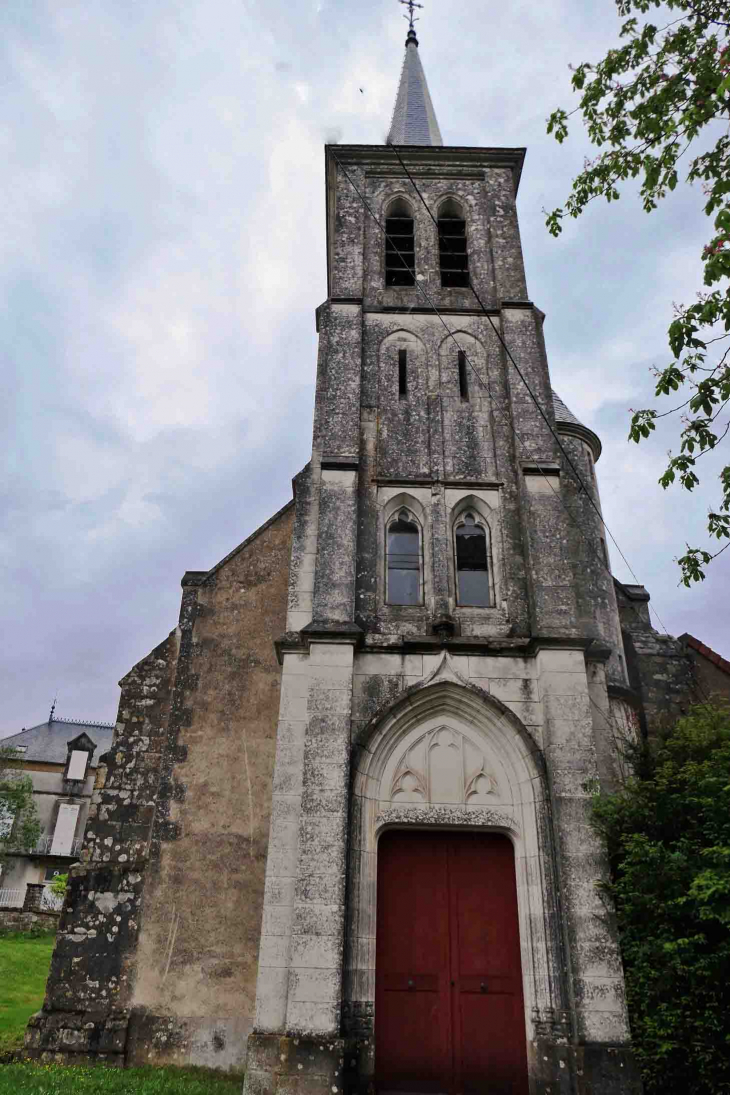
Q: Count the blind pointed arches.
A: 2